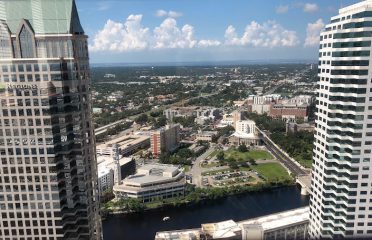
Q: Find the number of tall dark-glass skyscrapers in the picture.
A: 2